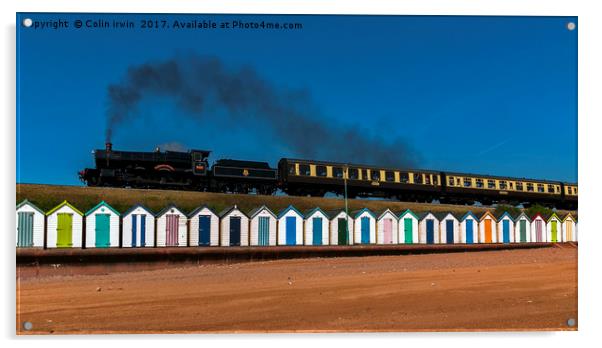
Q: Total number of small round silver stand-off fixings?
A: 4